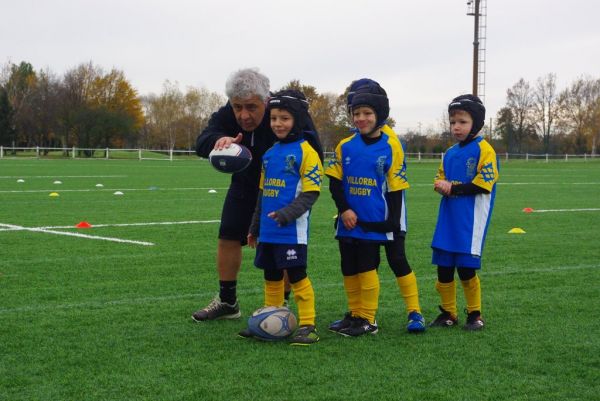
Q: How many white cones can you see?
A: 5